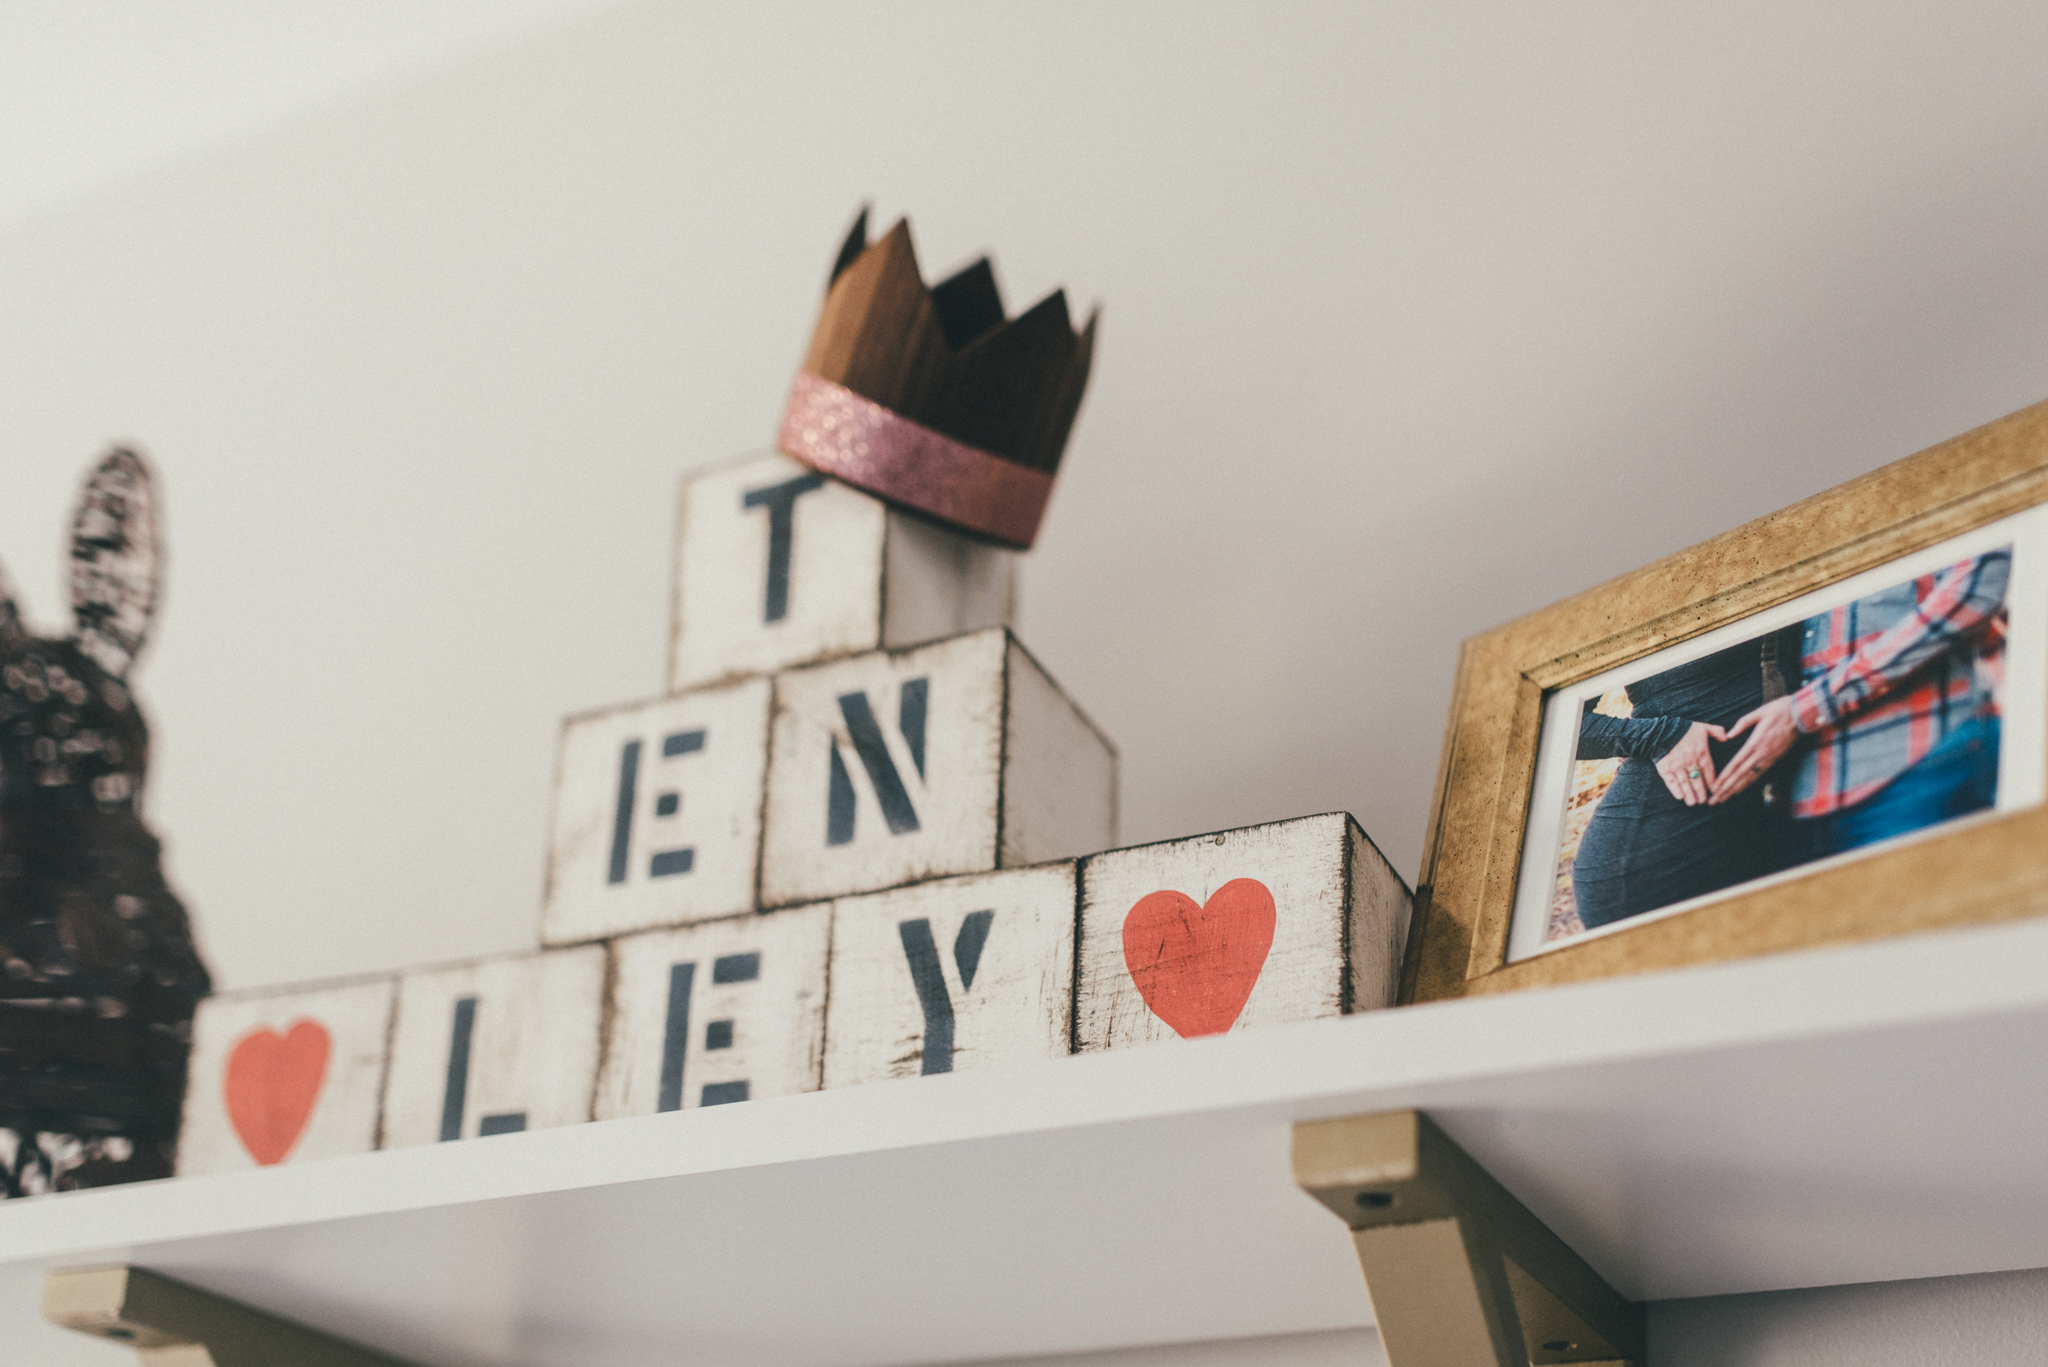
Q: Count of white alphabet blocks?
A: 6